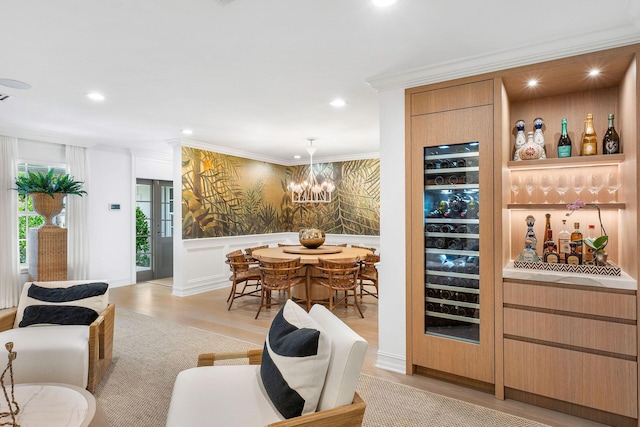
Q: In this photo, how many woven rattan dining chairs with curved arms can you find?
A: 8